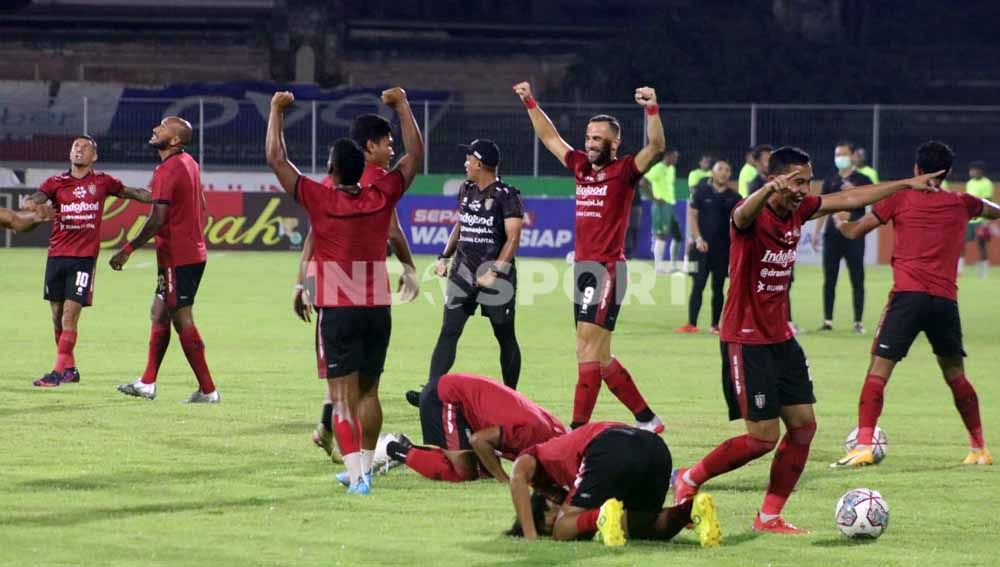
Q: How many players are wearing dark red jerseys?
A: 9